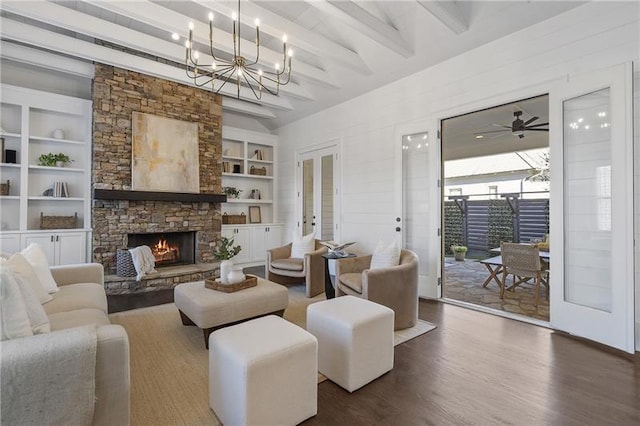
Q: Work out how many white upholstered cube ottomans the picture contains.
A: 2